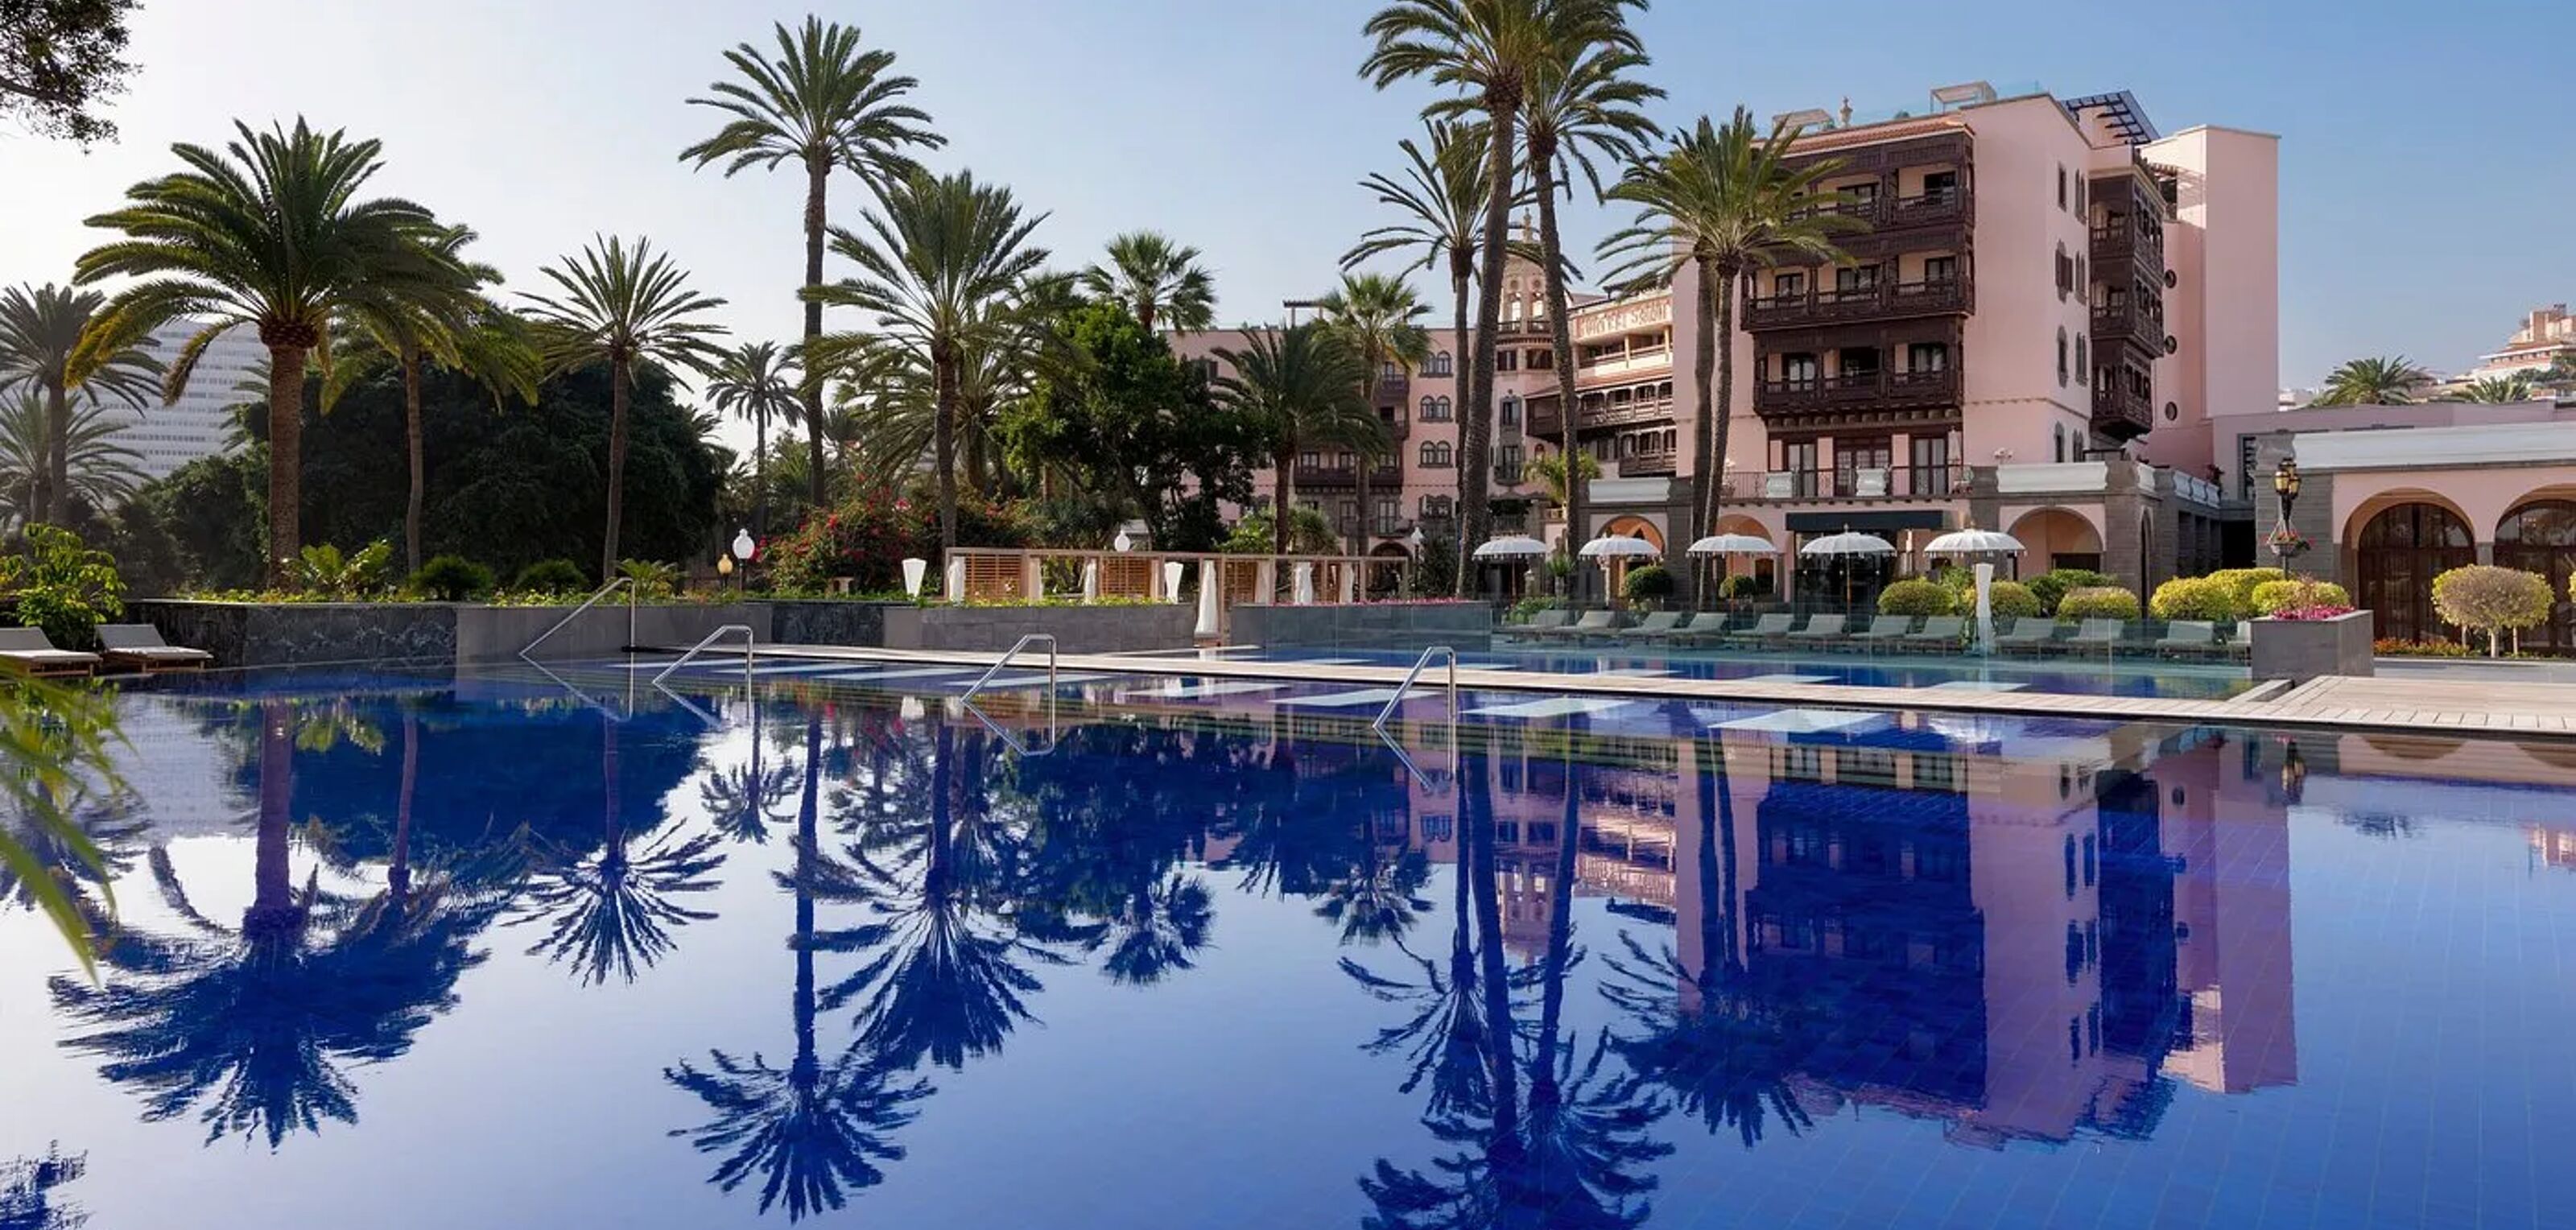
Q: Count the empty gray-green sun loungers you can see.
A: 12